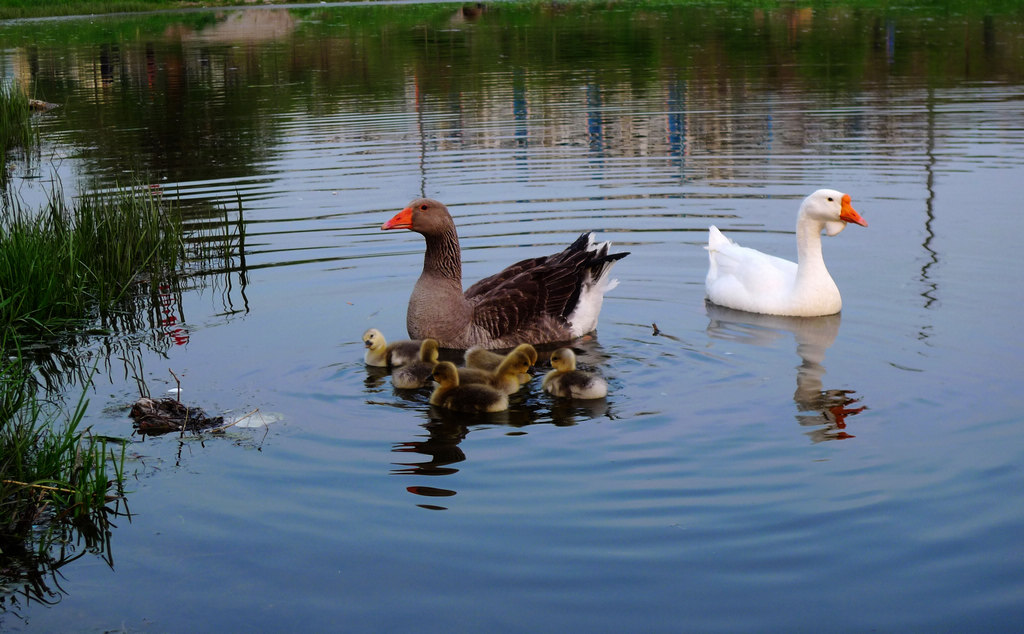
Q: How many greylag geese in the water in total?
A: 1